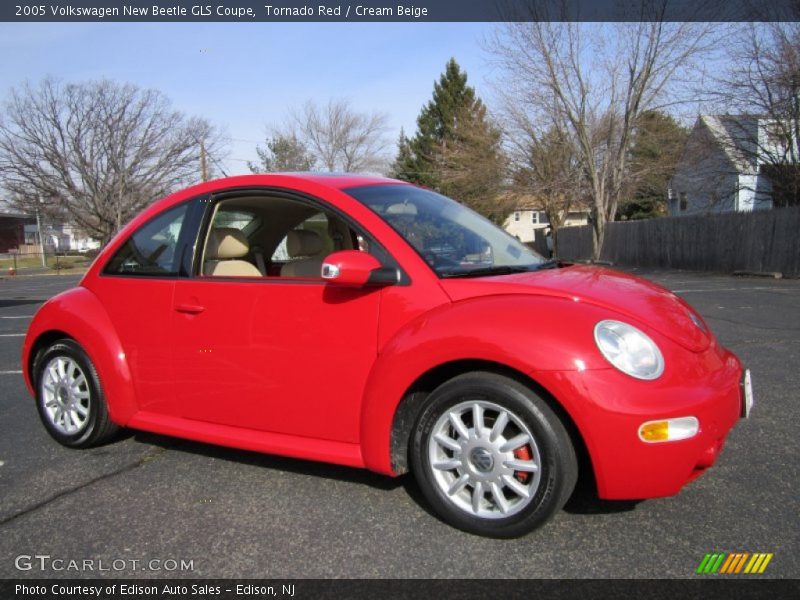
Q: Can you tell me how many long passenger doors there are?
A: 1